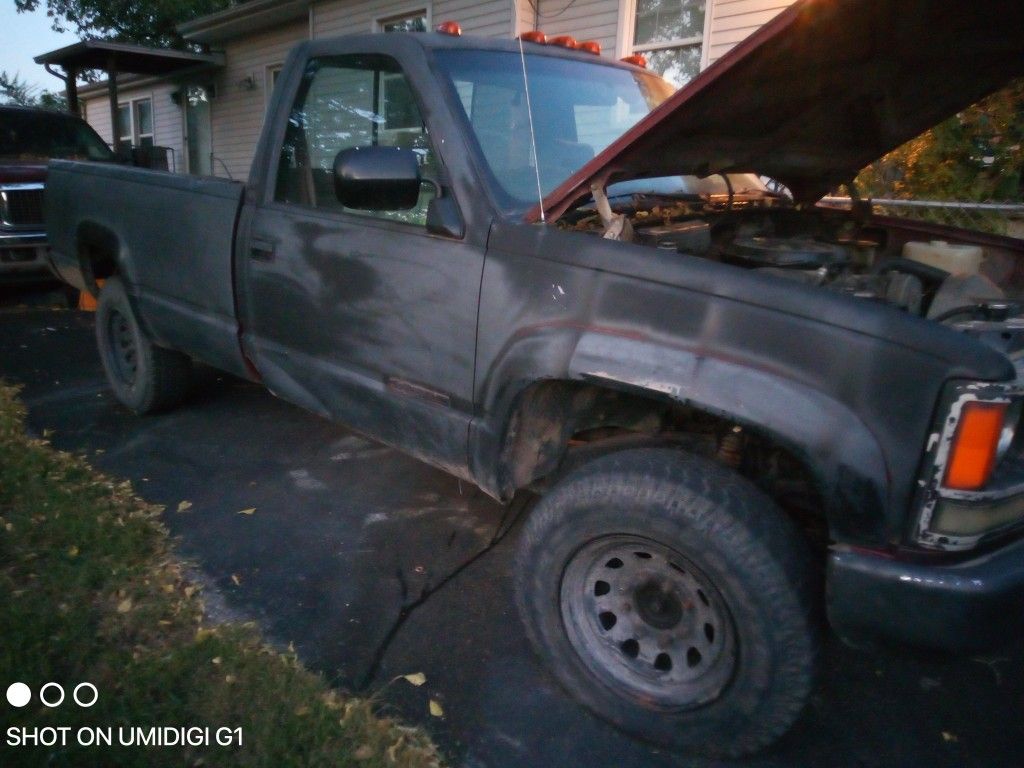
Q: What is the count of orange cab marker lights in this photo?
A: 5